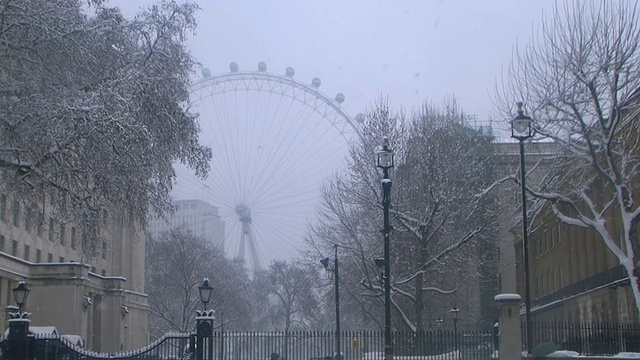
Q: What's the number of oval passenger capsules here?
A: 7